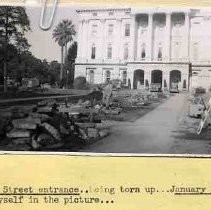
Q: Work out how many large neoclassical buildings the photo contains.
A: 1